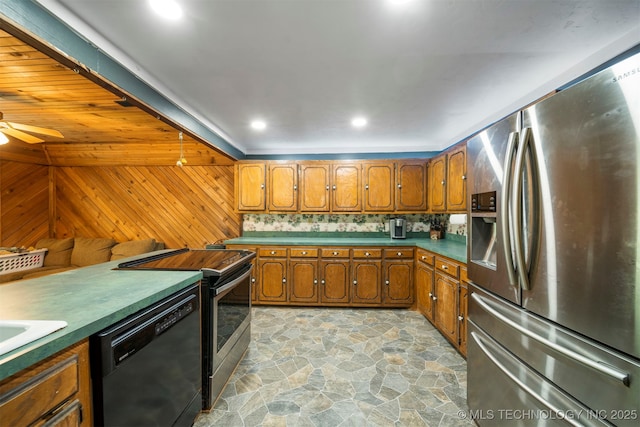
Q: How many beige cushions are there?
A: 3